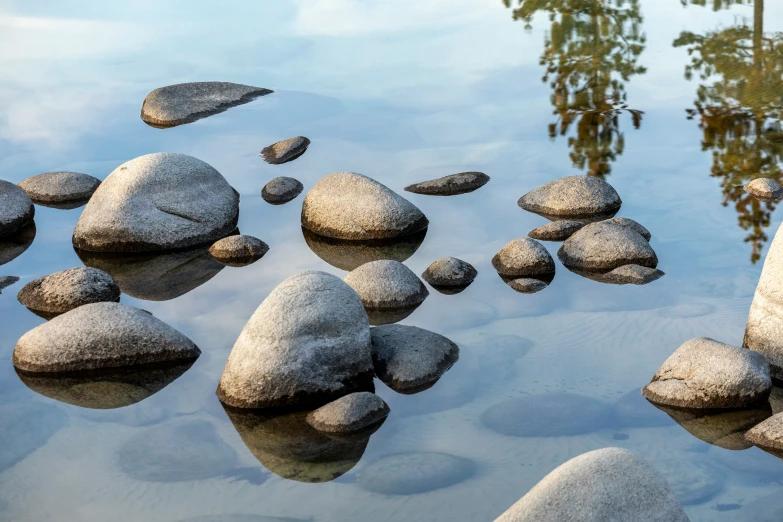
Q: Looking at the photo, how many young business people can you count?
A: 0